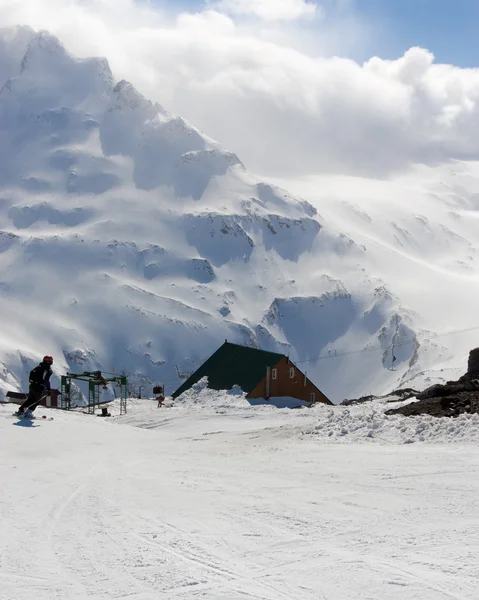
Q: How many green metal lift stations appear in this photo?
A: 1